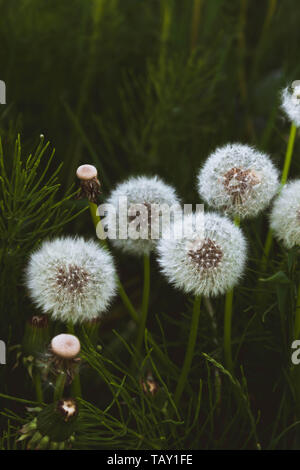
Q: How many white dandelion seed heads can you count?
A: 6